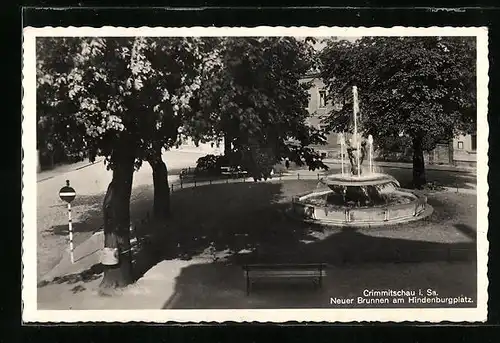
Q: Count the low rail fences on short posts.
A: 1